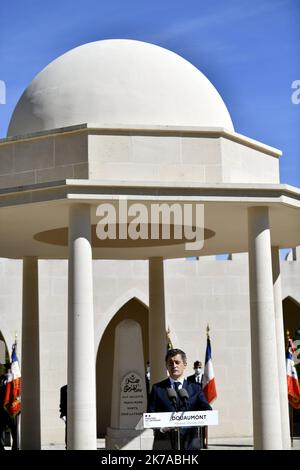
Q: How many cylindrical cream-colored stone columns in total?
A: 5